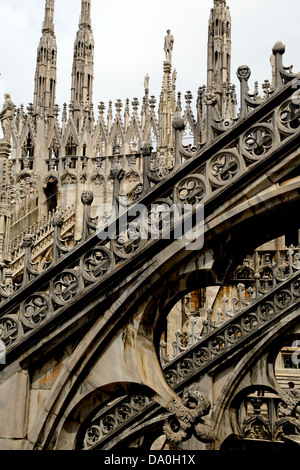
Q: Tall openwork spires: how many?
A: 3